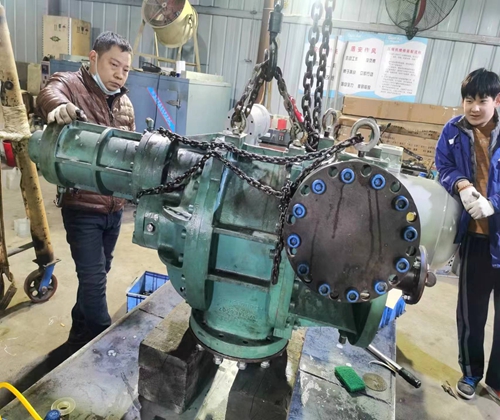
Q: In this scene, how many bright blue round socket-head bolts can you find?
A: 12